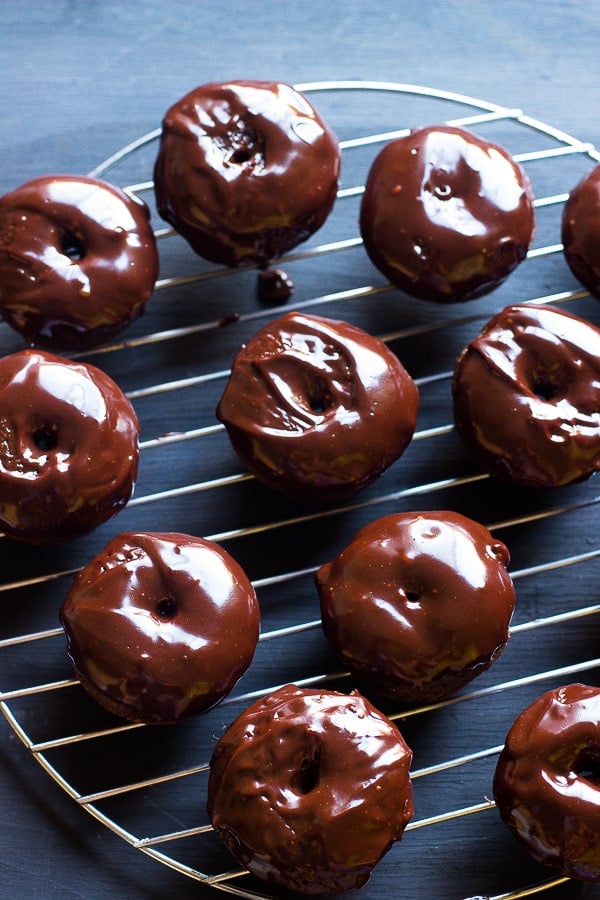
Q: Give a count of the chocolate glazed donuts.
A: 11